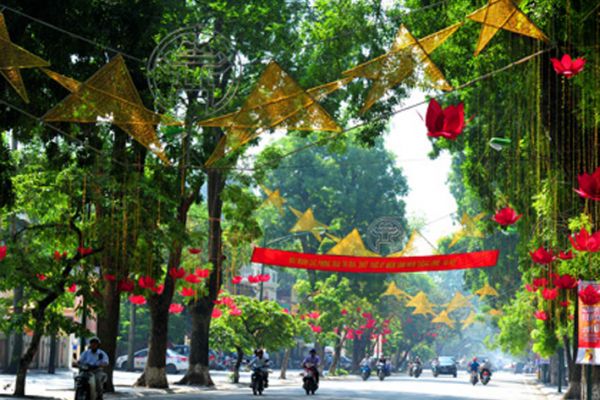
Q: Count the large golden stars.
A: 5